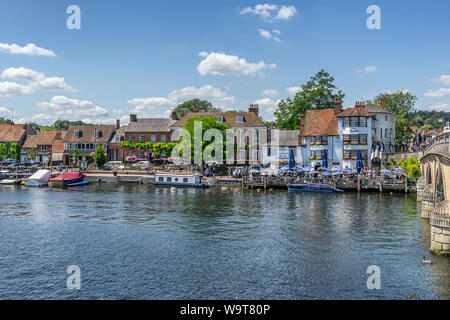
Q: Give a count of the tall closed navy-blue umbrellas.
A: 3